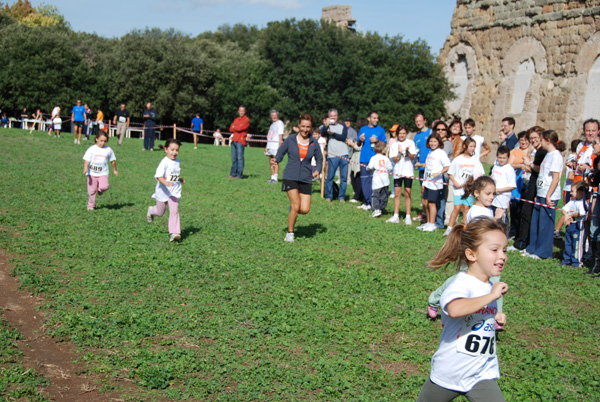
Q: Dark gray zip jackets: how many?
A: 1